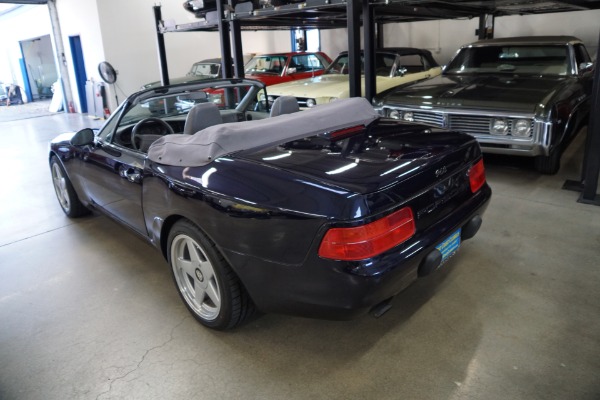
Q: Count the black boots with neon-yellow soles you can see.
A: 0